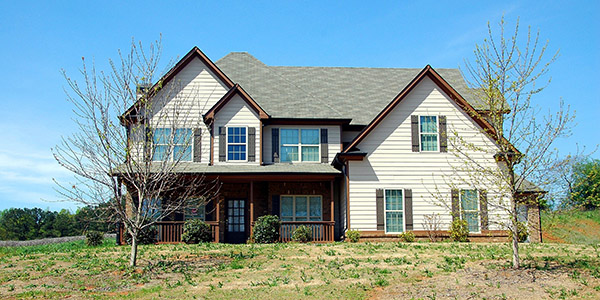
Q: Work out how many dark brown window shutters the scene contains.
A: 12